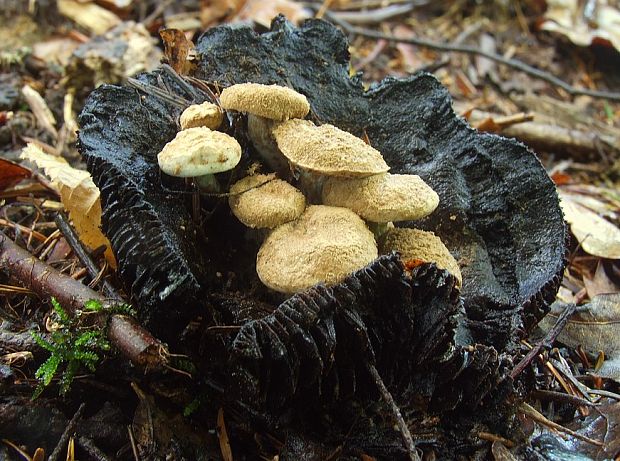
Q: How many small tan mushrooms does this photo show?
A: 8